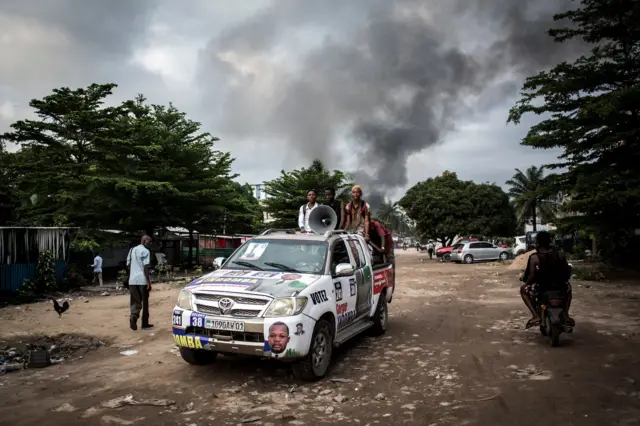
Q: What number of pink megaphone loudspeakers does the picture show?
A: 0